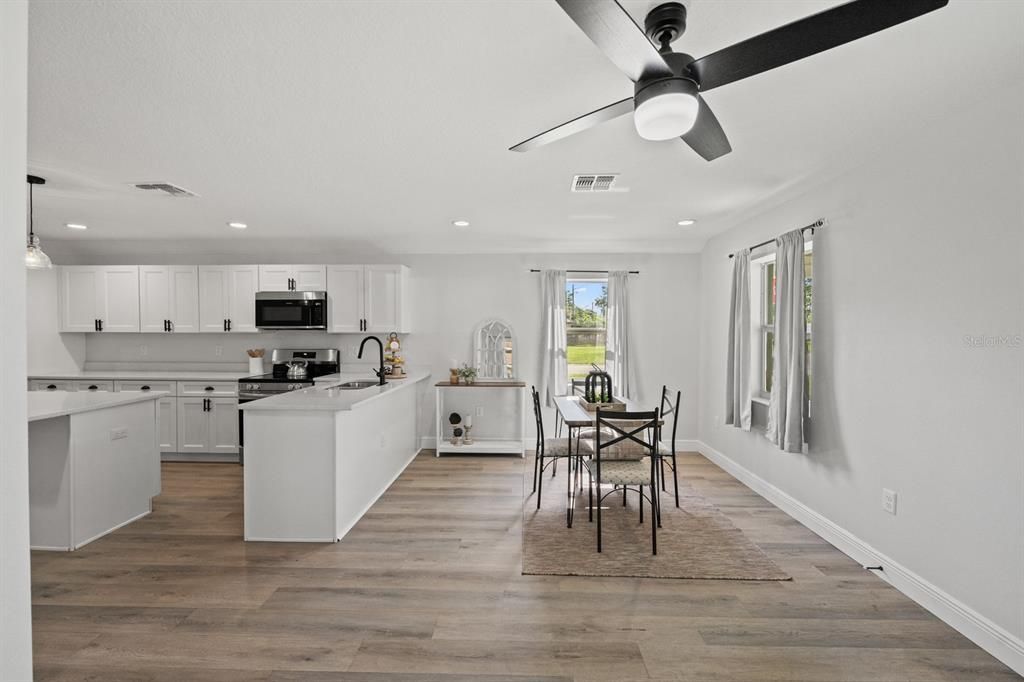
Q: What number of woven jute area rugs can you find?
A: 1